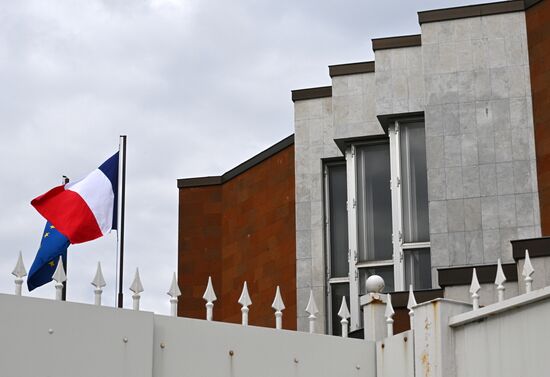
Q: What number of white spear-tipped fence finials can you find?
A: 15